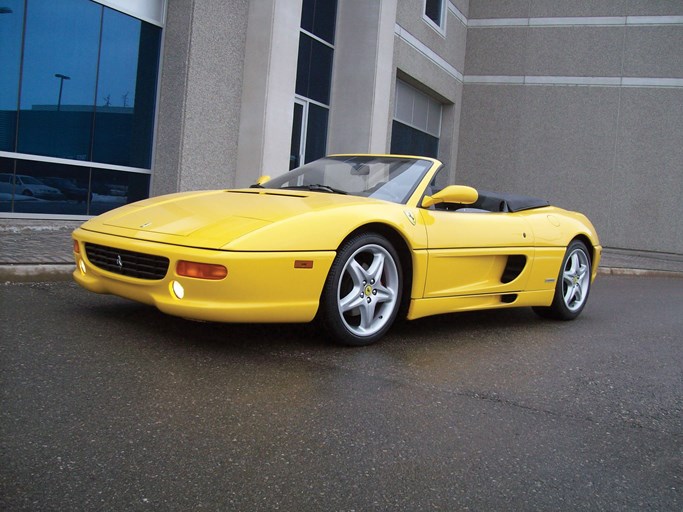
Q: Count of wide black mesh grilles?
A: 1